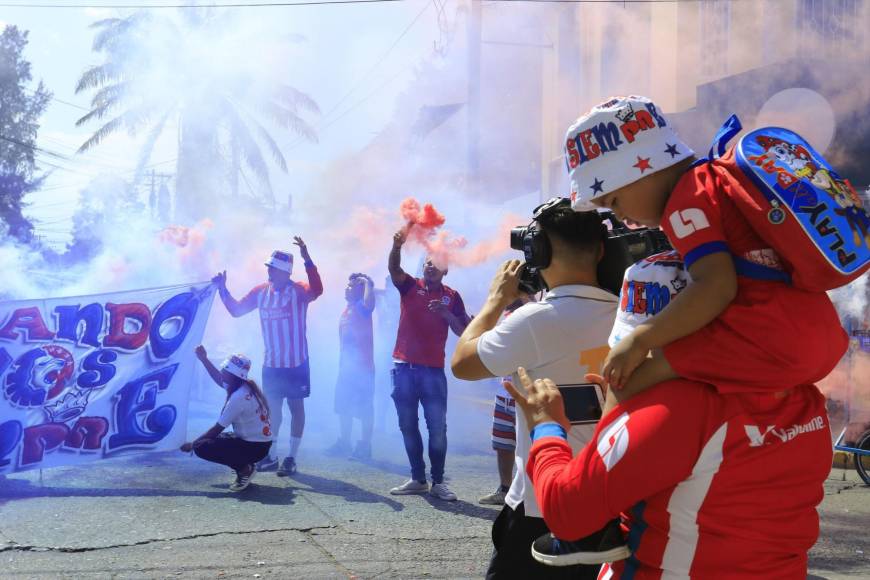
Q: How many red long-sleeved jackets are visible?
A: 1